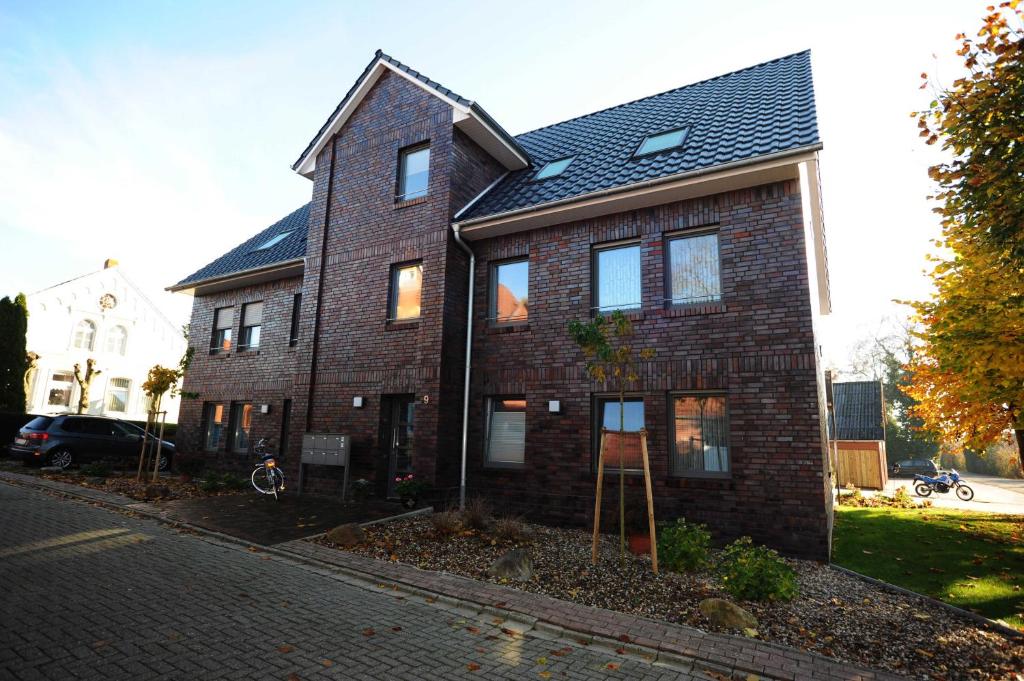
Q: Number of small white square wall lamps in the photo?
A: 3